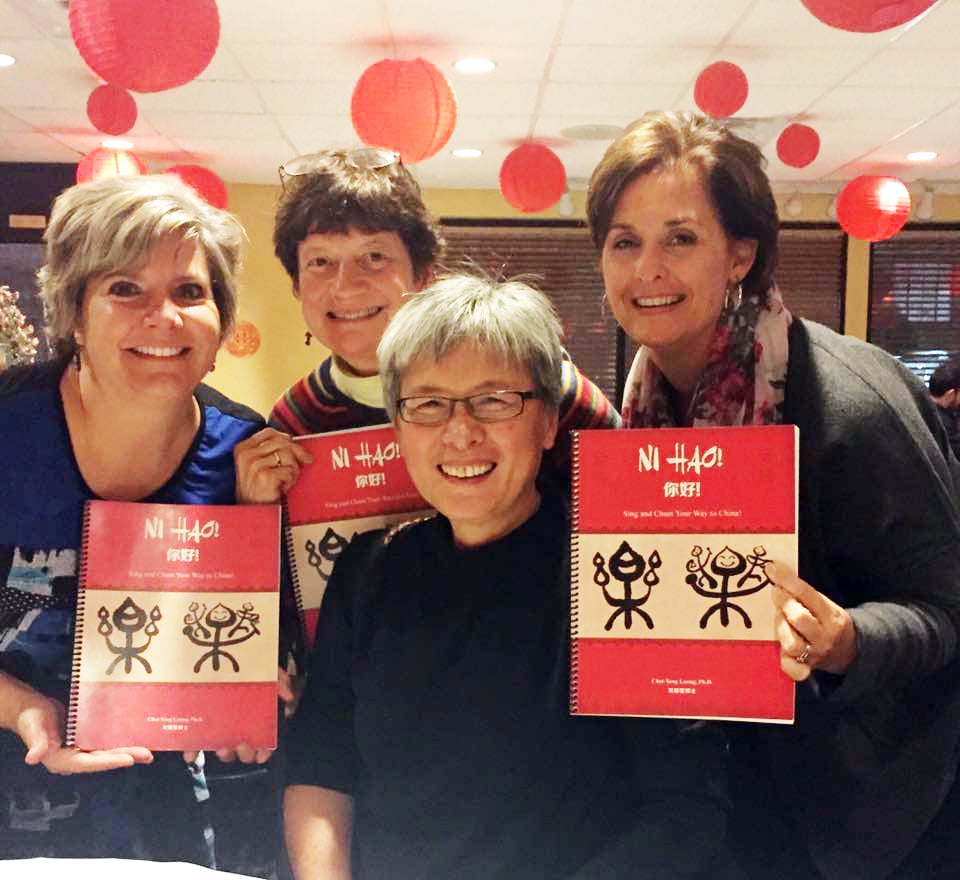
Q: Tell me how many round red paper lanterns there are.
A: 10